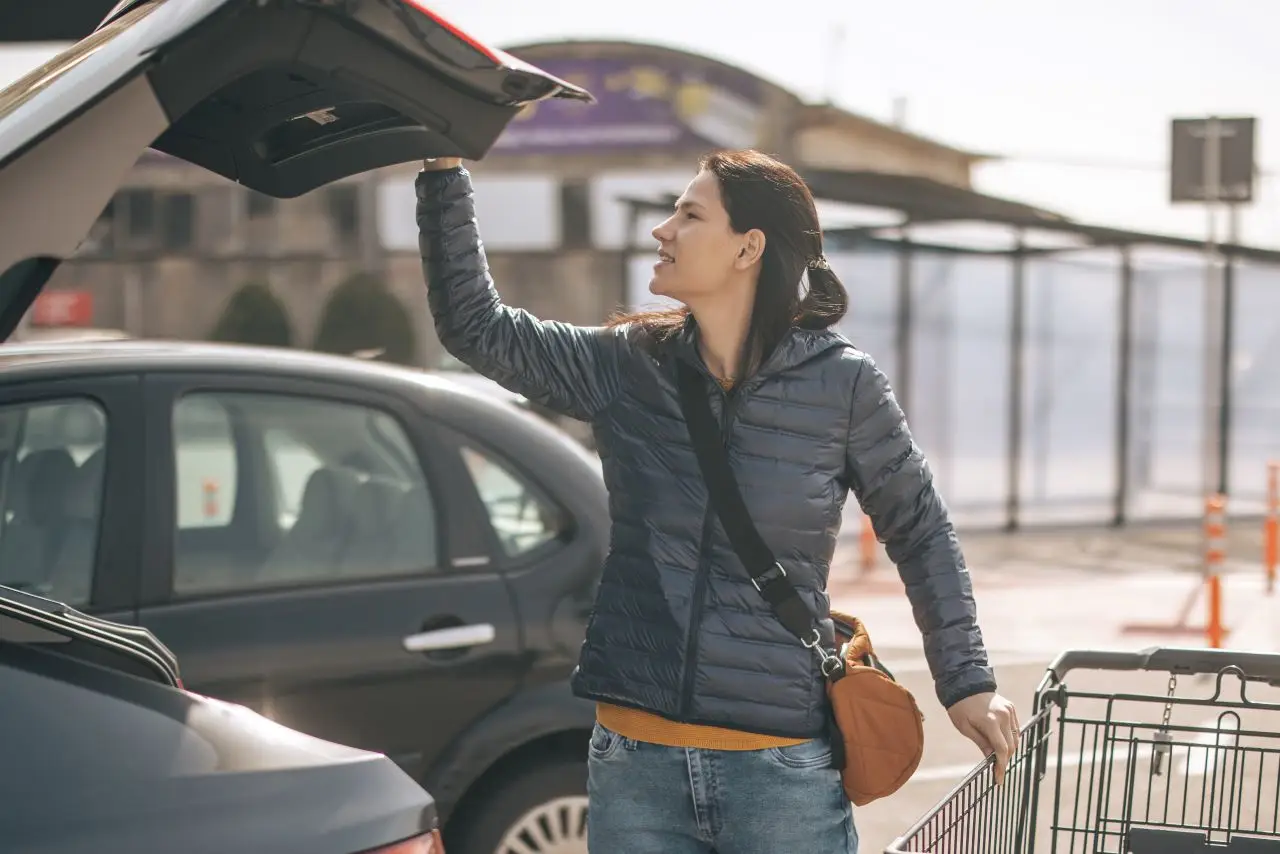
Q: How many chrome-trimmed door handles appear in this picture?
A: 1